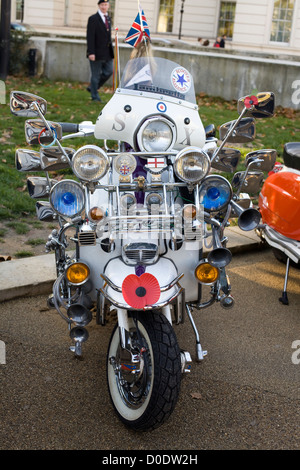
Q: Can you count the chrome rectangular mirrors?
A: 12